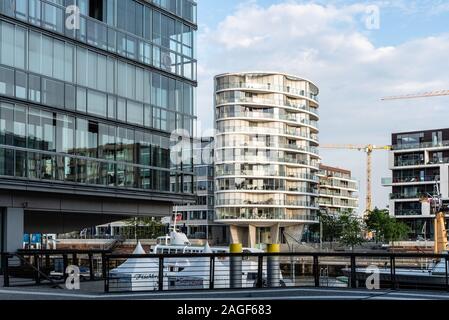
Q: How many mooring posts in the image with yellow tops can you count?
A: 2